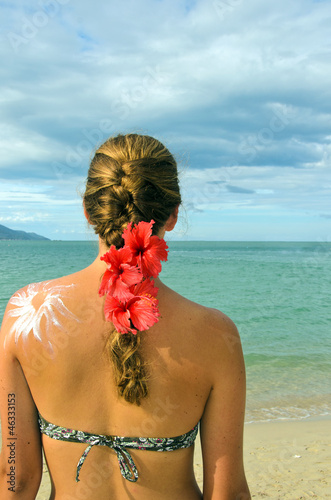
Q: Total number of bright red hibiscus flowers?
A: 3